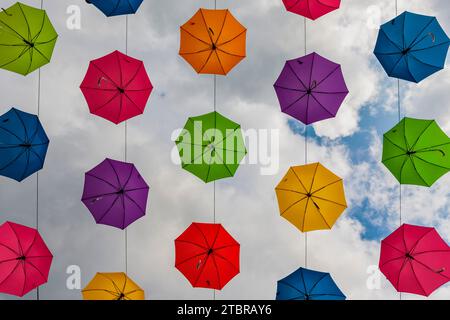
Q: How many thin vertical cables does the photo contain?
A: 5